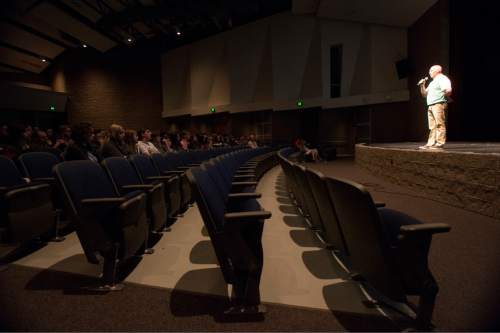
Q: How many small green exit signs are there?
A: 3